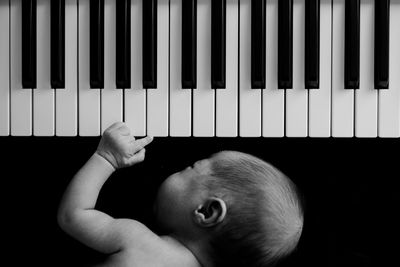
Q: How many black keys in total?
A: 12